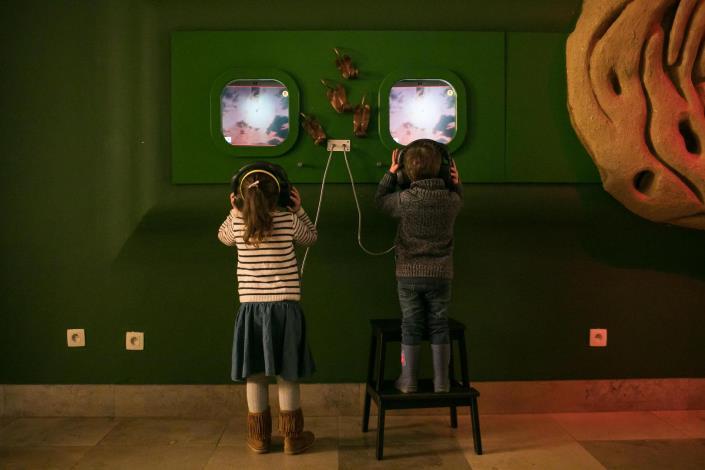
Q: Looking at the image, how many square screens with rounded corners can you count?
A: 2